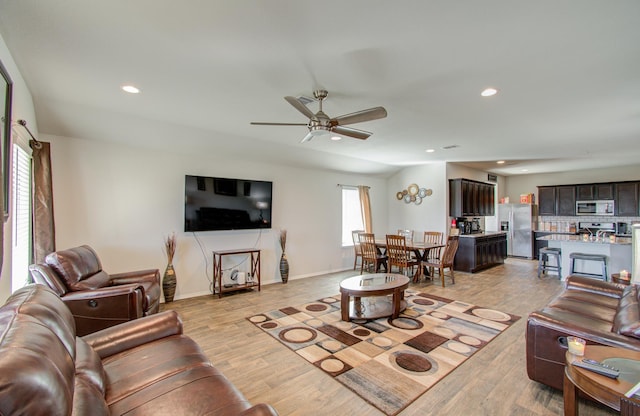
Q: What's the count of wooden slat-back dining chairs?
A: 6